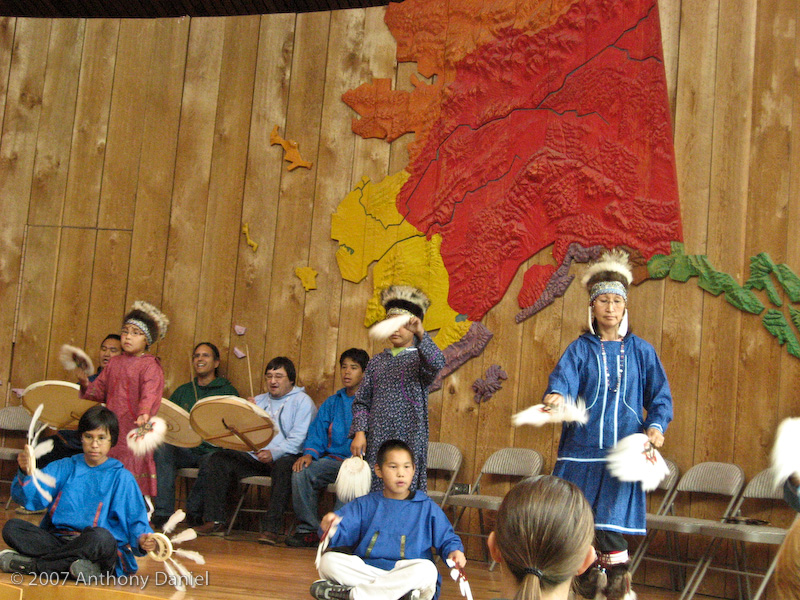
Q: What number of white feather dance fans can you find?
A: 11